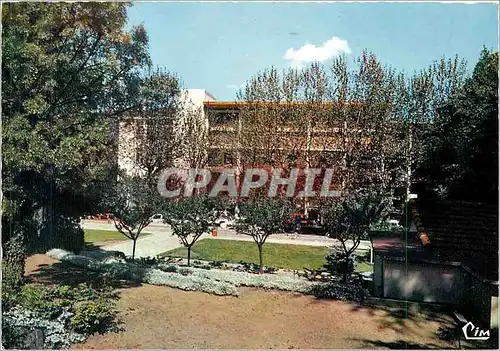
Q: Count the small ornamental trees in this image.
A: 4